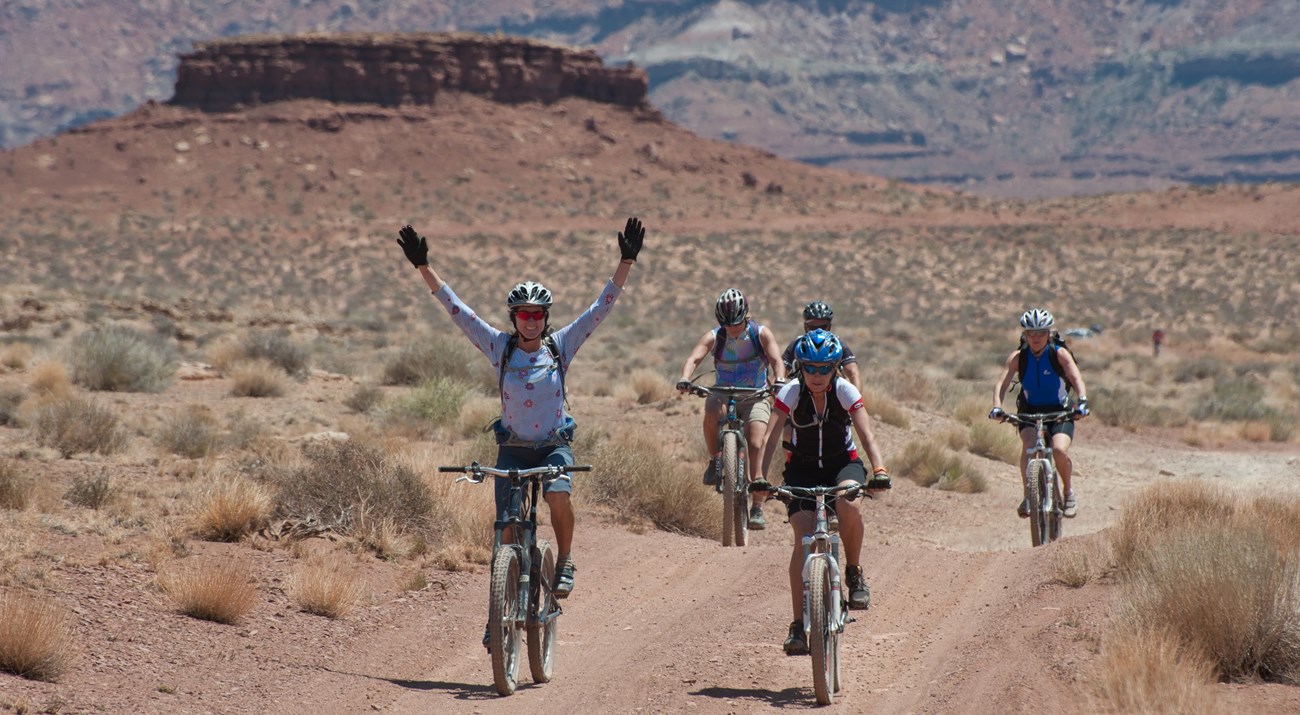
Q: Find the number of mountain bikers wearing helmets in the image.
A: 5